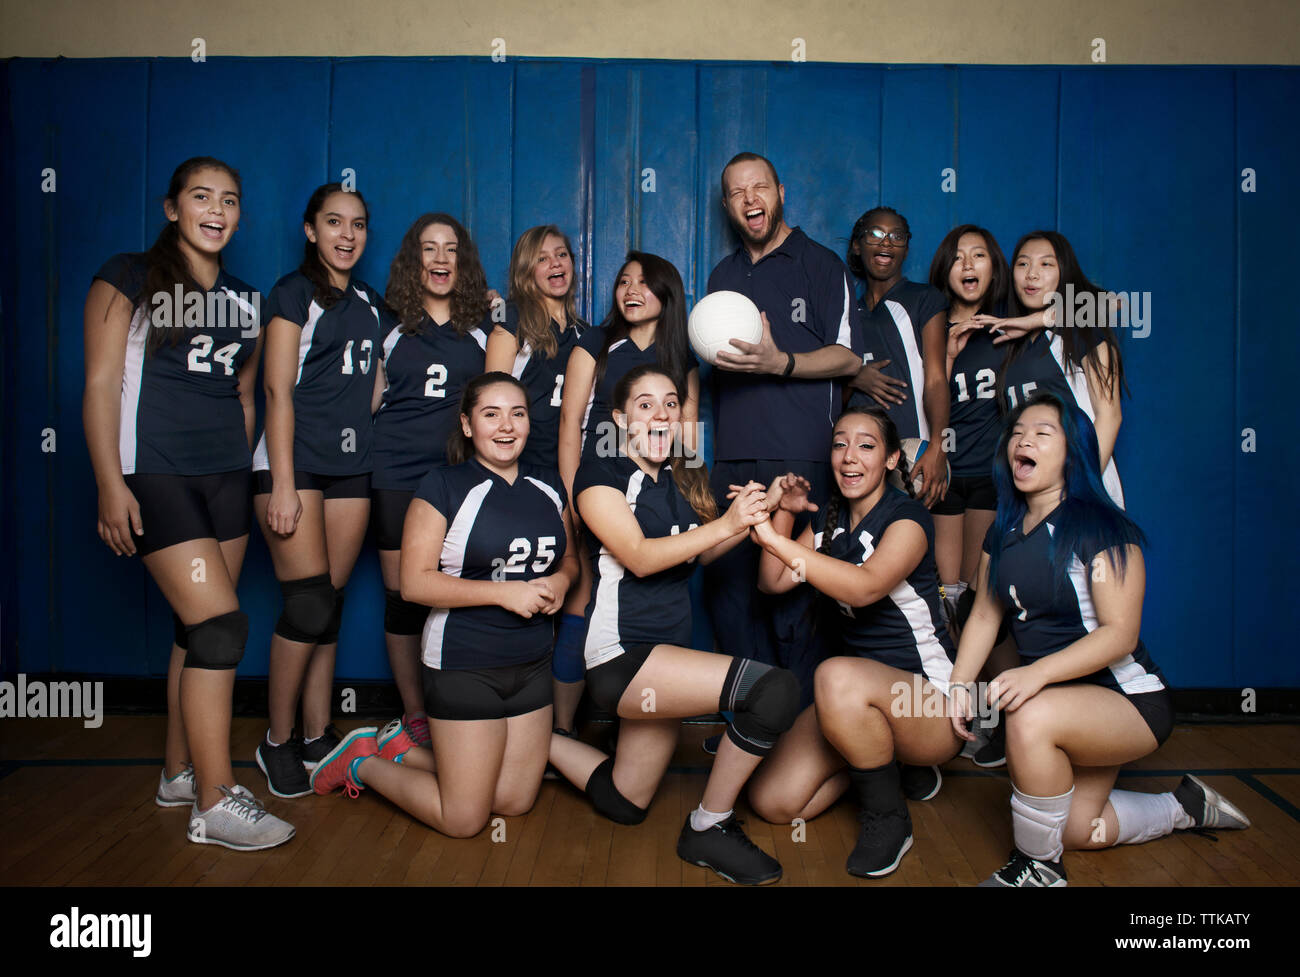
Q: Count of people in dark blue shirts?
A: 13